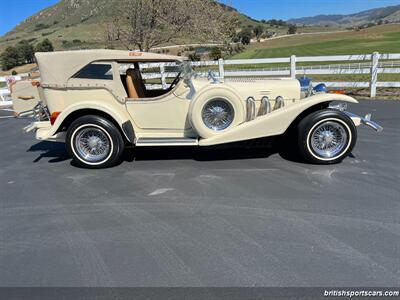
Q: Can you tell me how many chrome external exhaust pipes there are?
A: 3